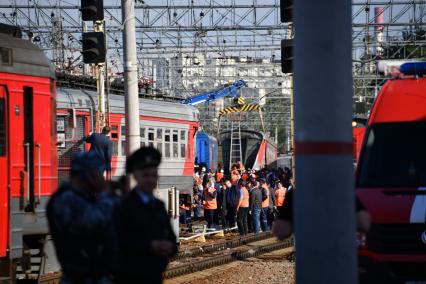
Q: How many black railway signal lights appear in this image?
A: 4